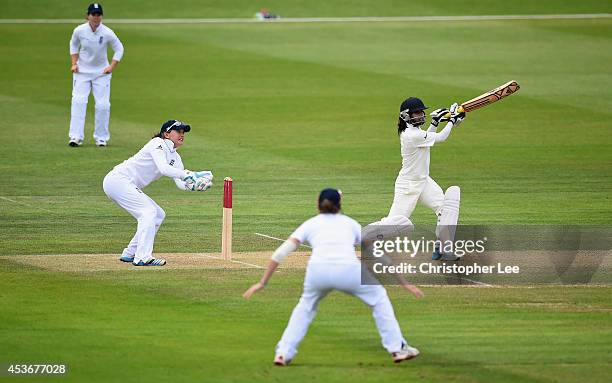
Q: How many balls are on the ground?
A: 0